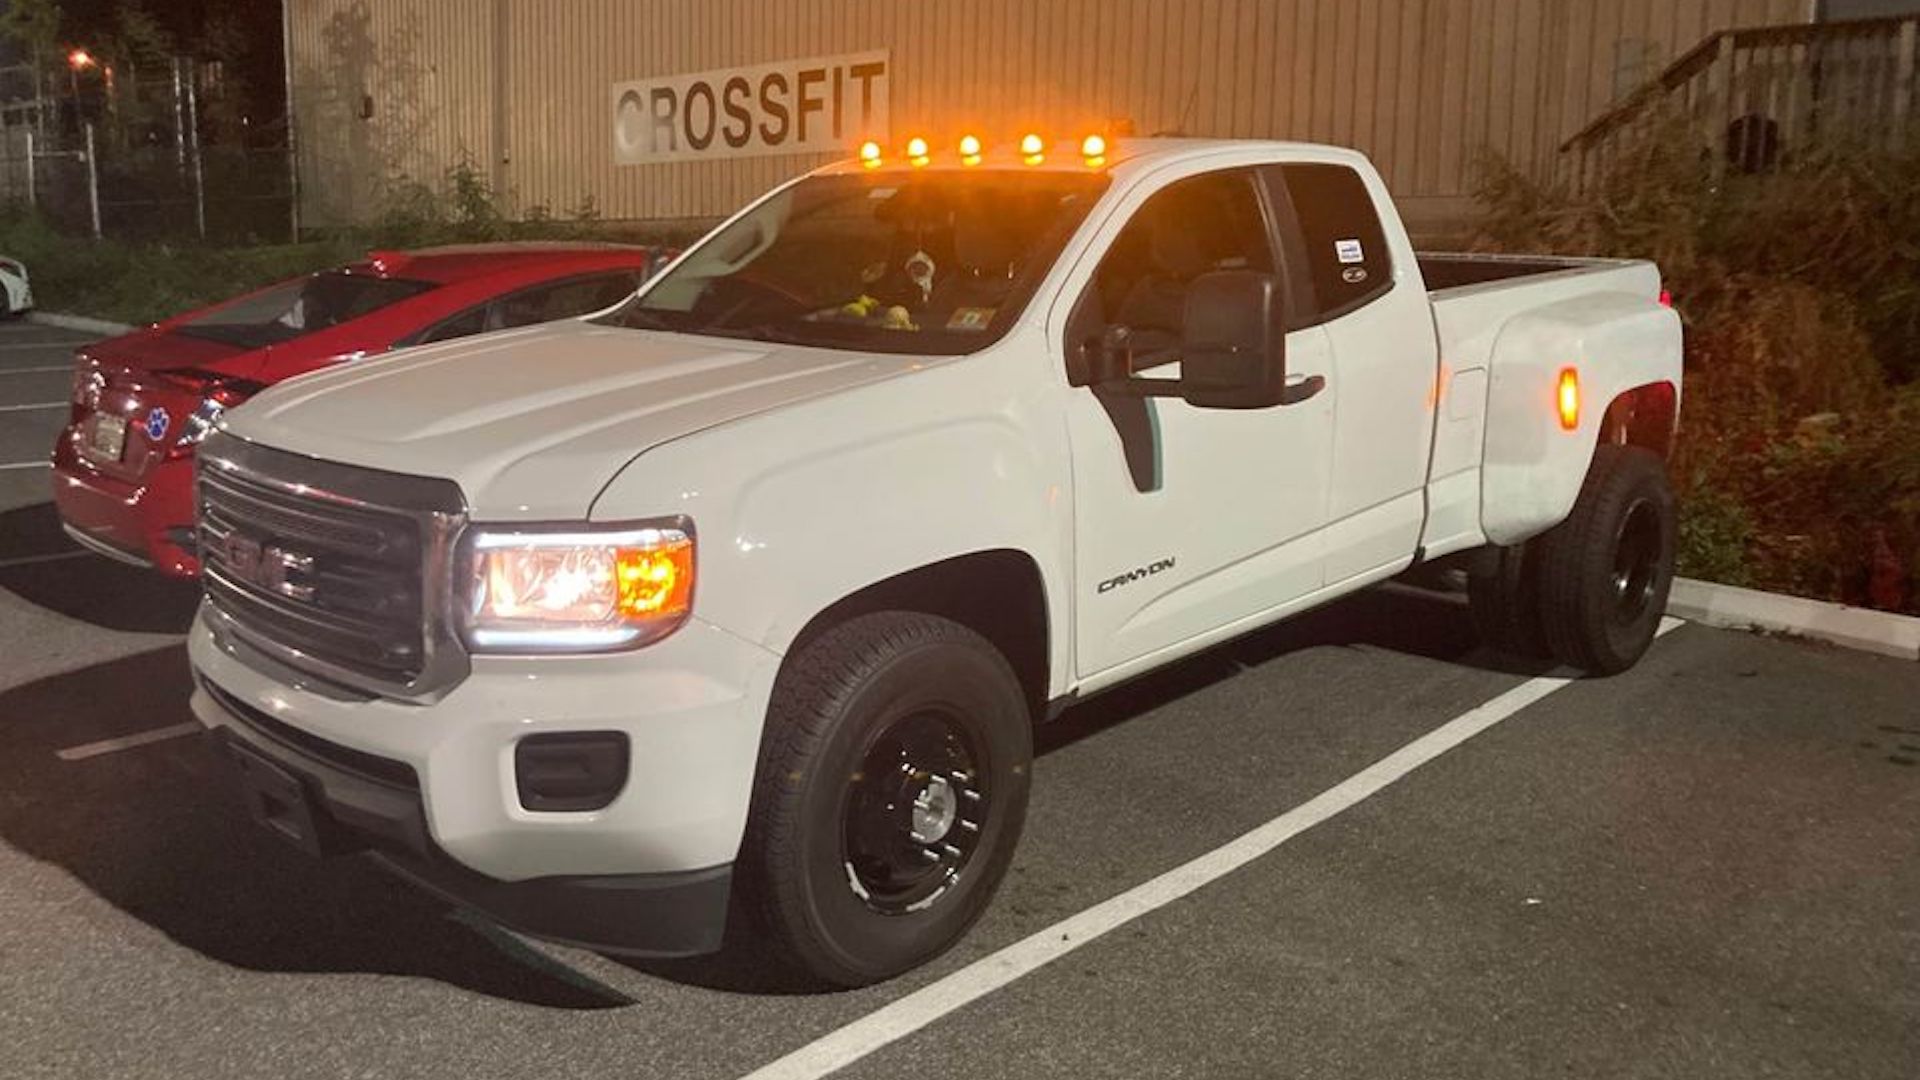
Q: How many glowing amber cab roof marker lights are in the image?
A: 5